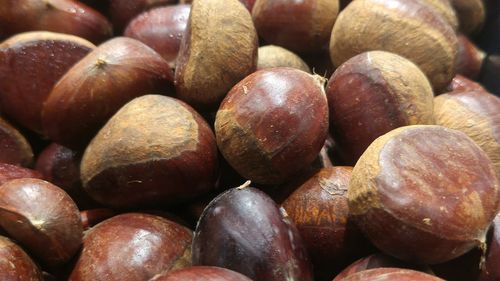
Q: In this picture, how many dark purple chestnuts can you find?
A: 1